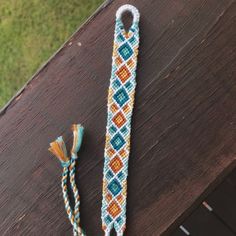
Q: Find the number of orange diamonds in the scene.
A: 4